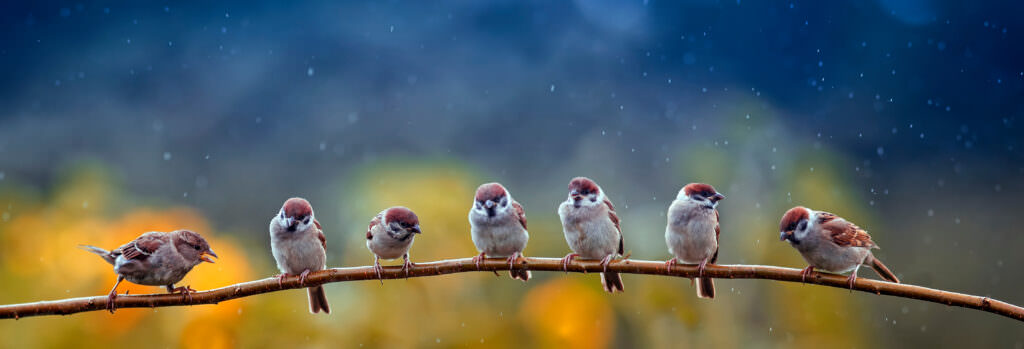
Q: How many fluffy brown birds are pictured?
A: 7